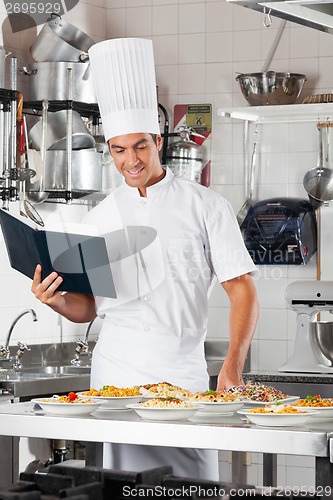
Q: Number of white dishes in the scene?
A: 8